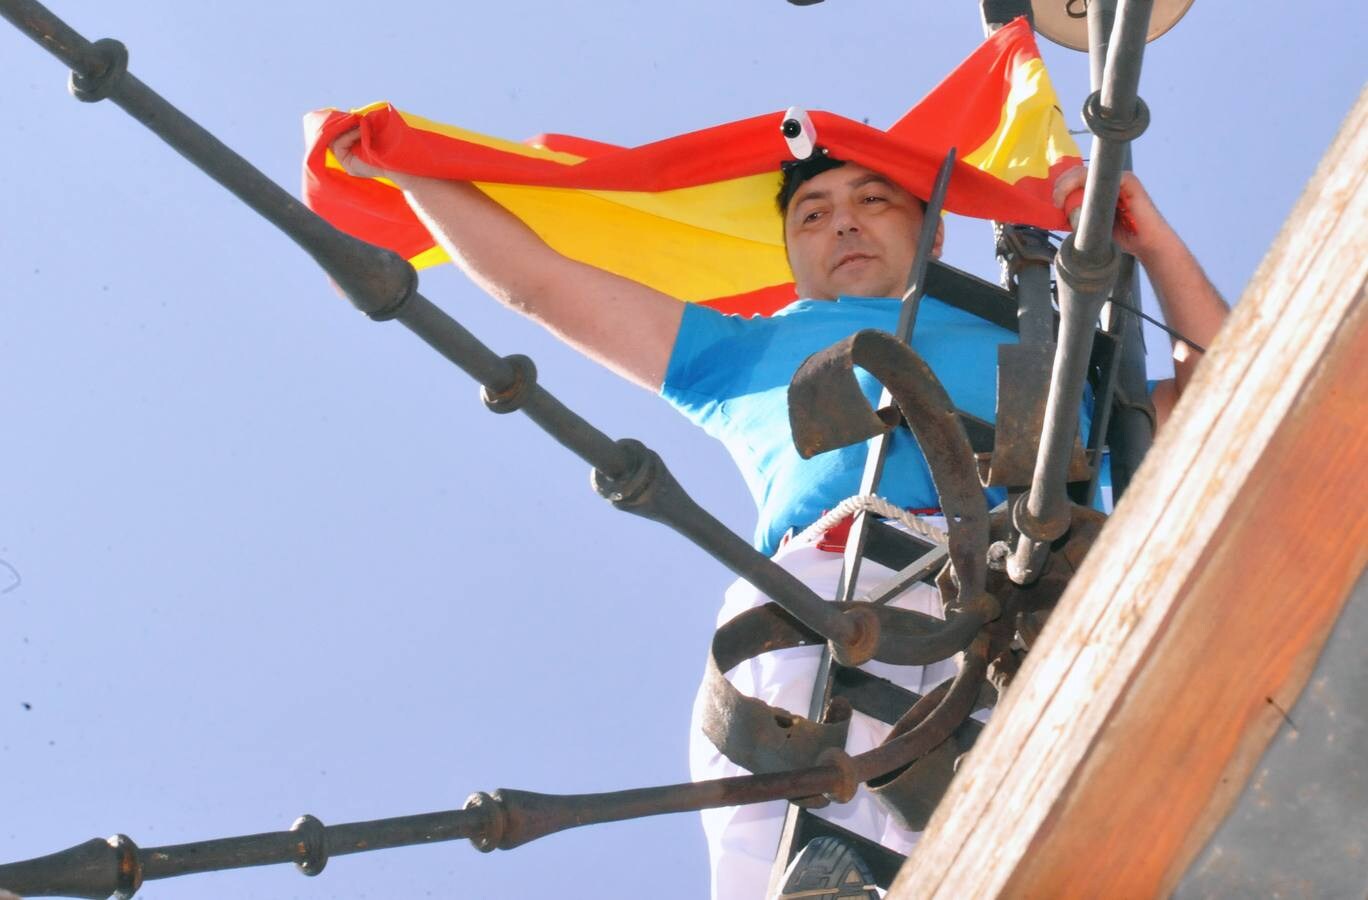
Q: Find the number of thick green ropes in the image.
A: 0